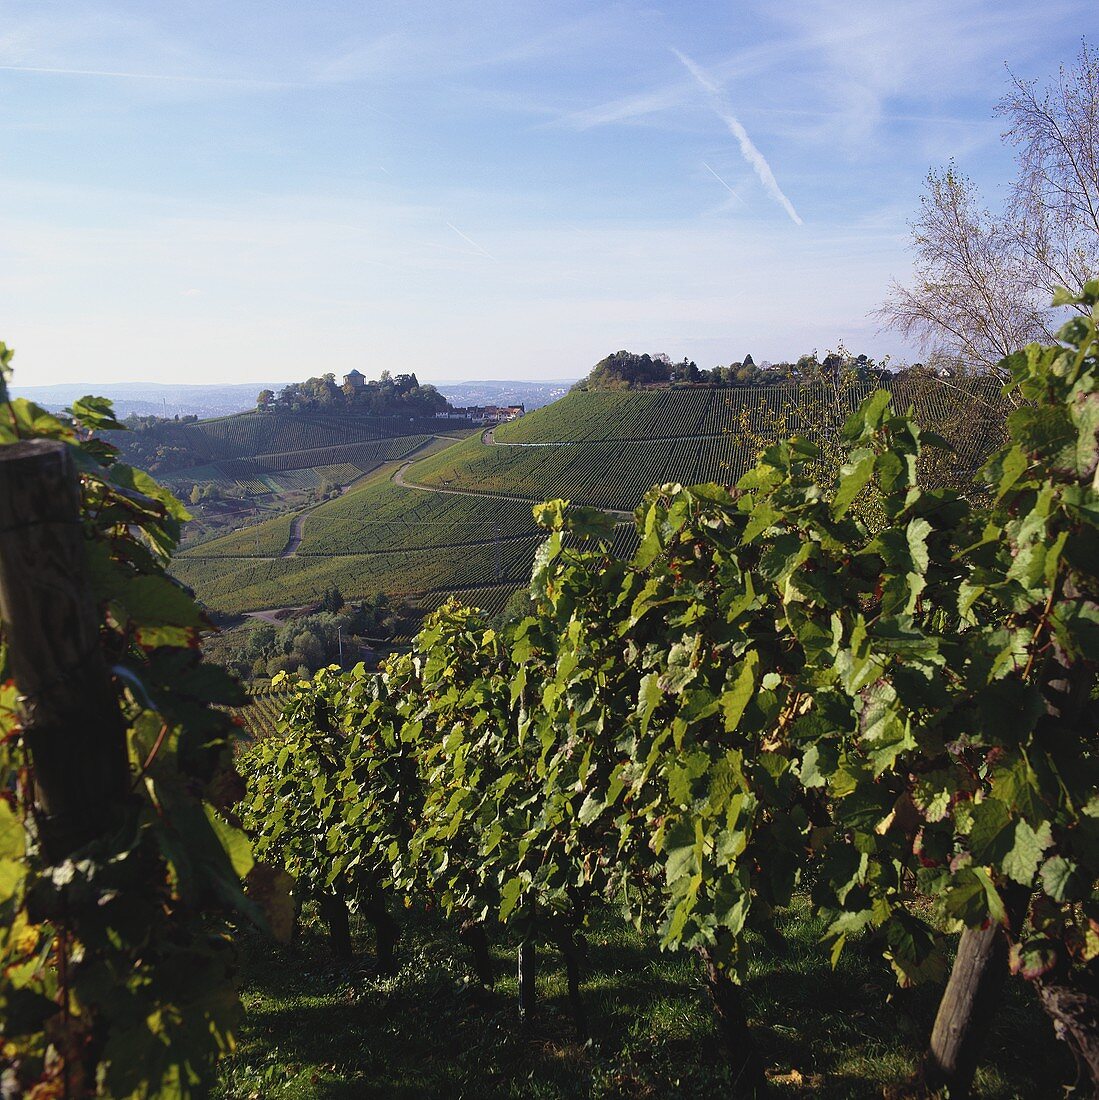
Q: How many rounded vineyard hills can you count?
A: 2